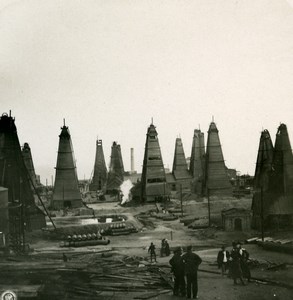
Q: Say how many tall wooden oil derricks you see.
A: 11